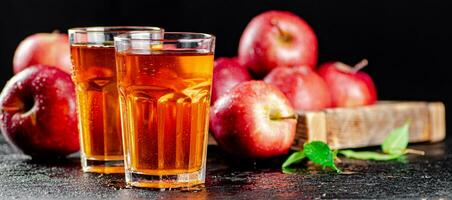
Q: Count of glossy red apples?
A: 7